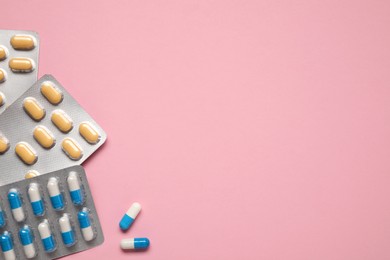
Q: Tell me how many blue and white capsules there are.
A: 12